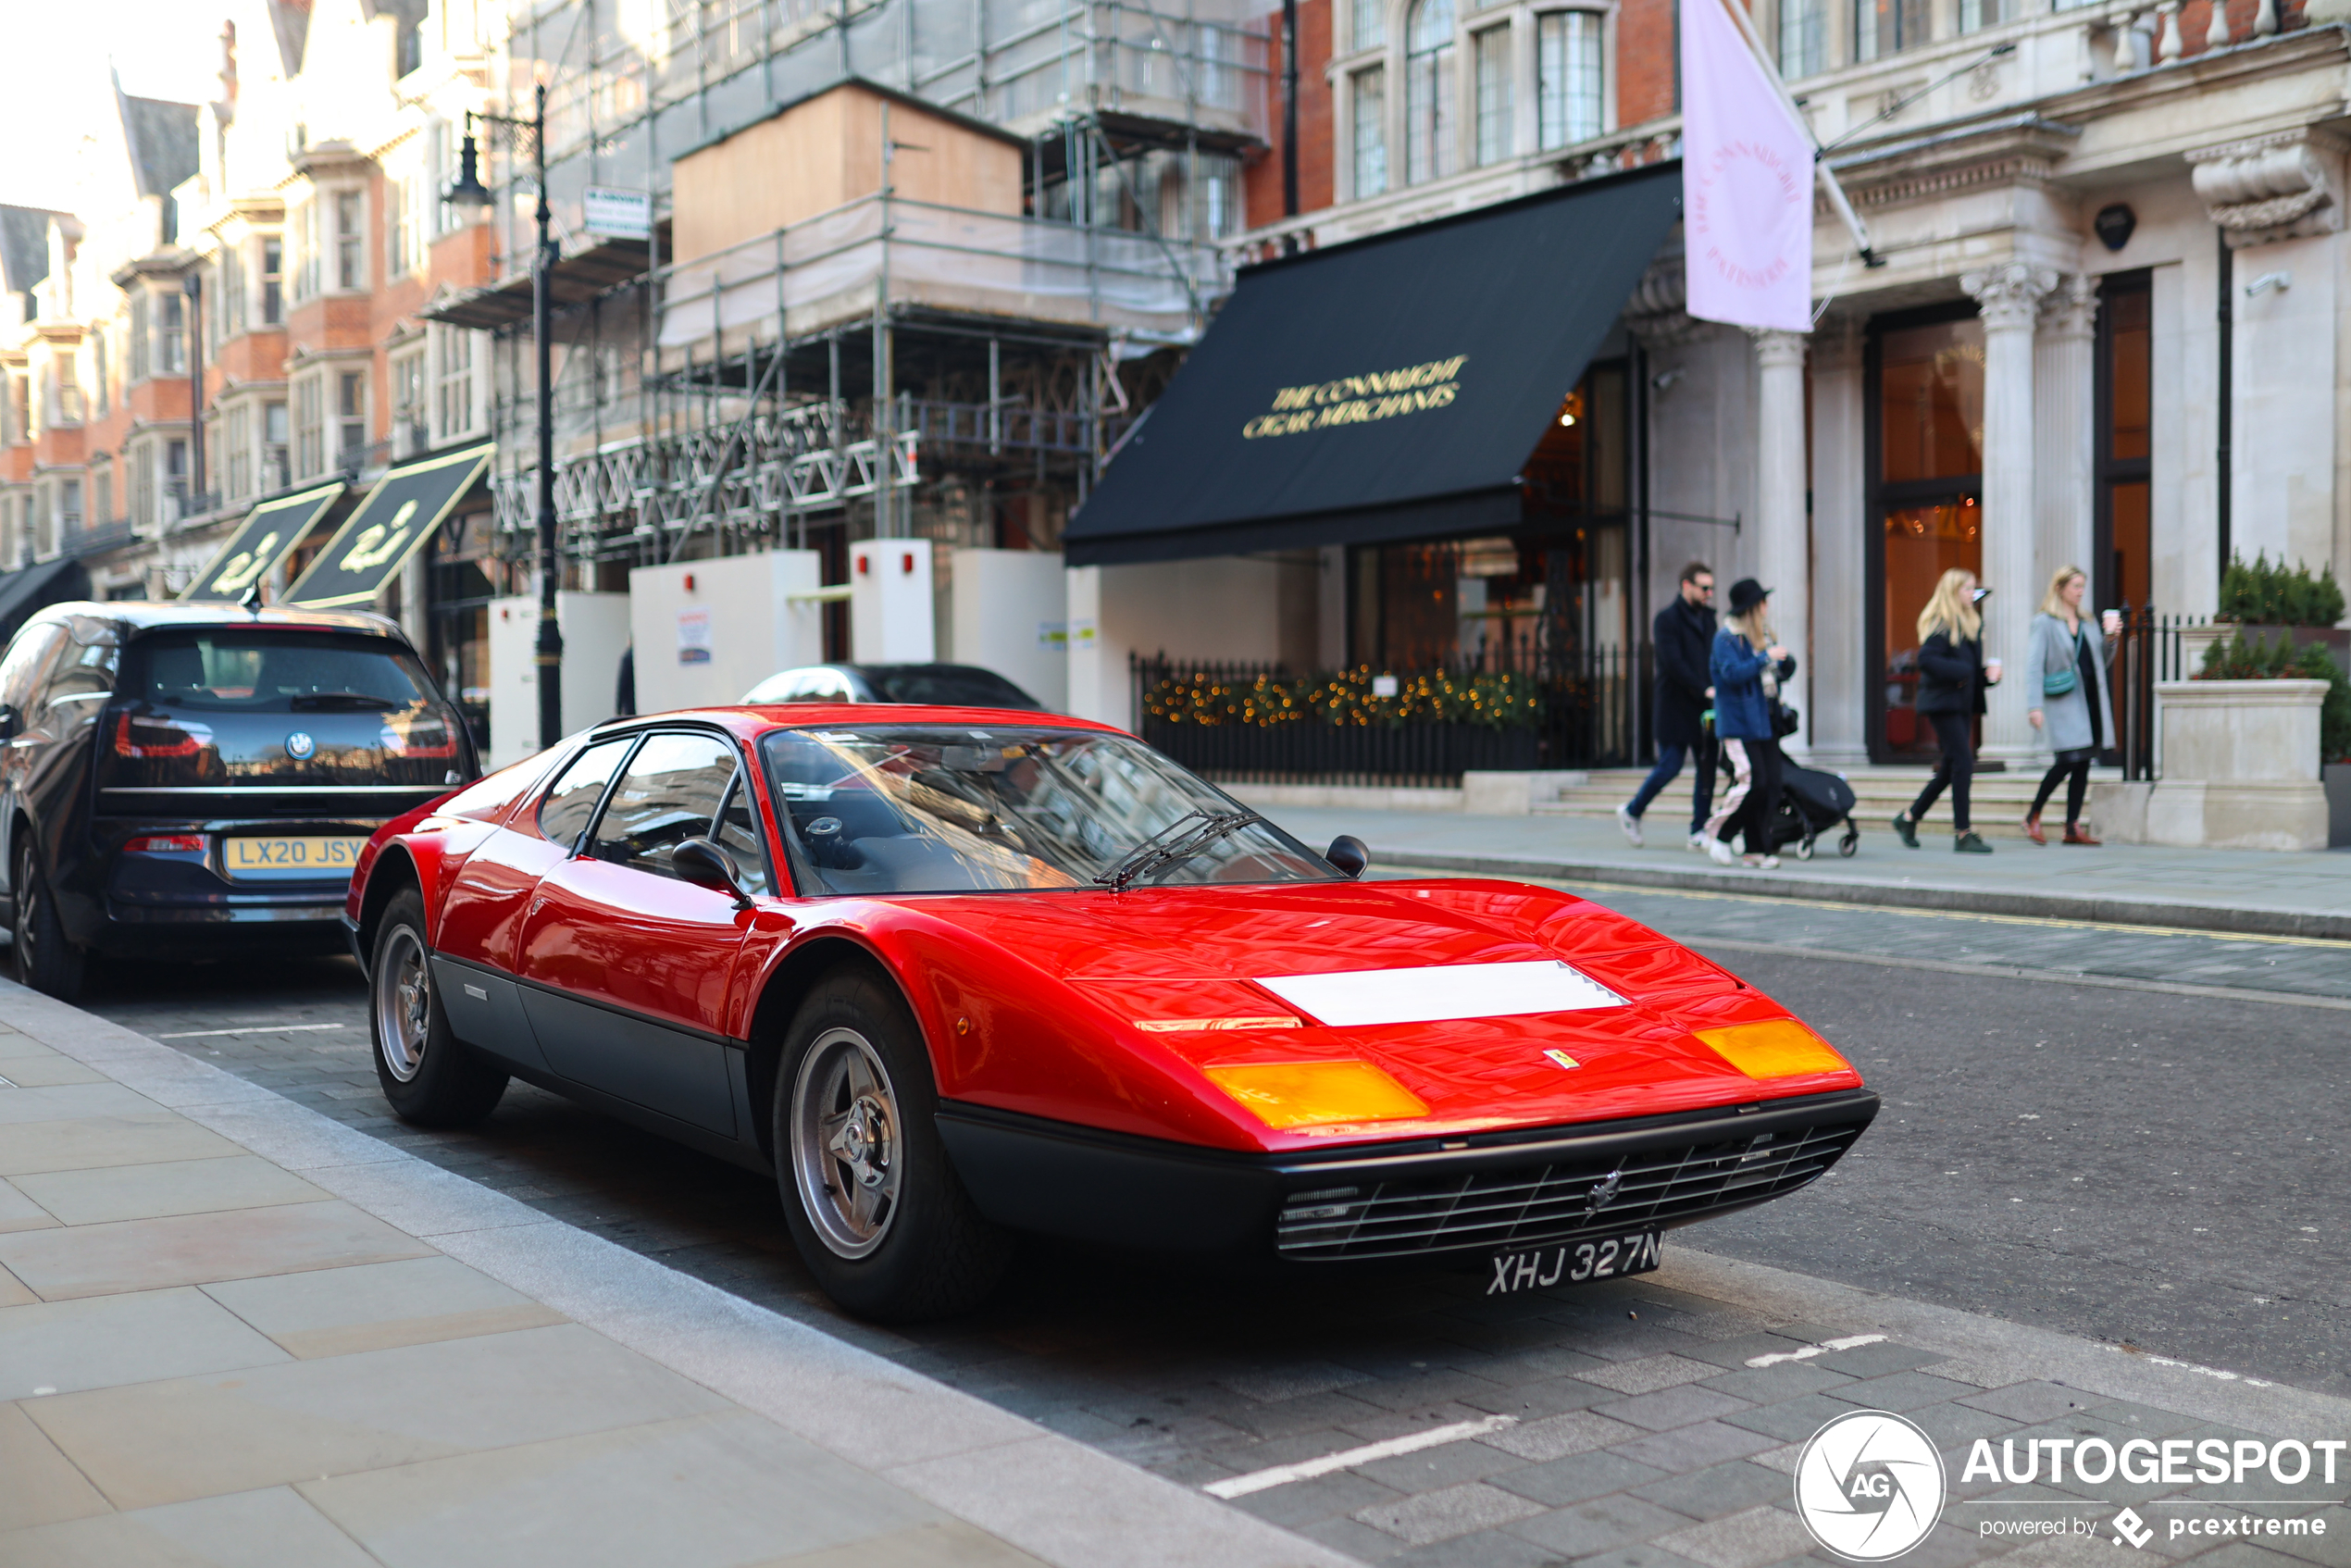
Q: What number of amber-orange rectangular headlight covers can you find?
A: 2